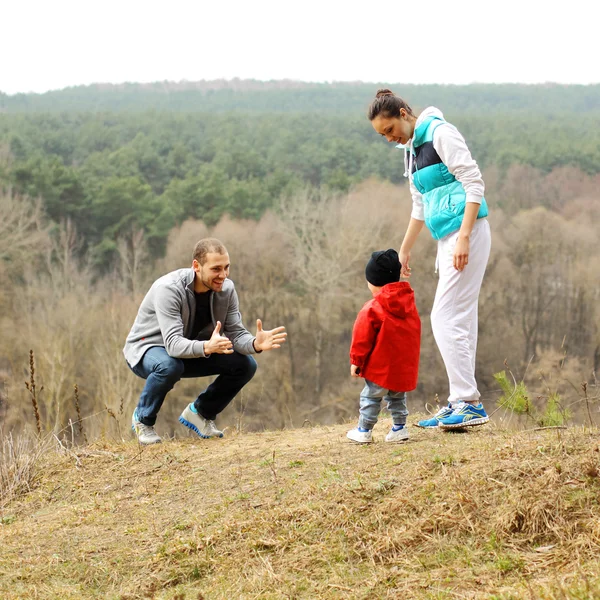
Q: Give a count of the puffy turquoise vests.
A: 1